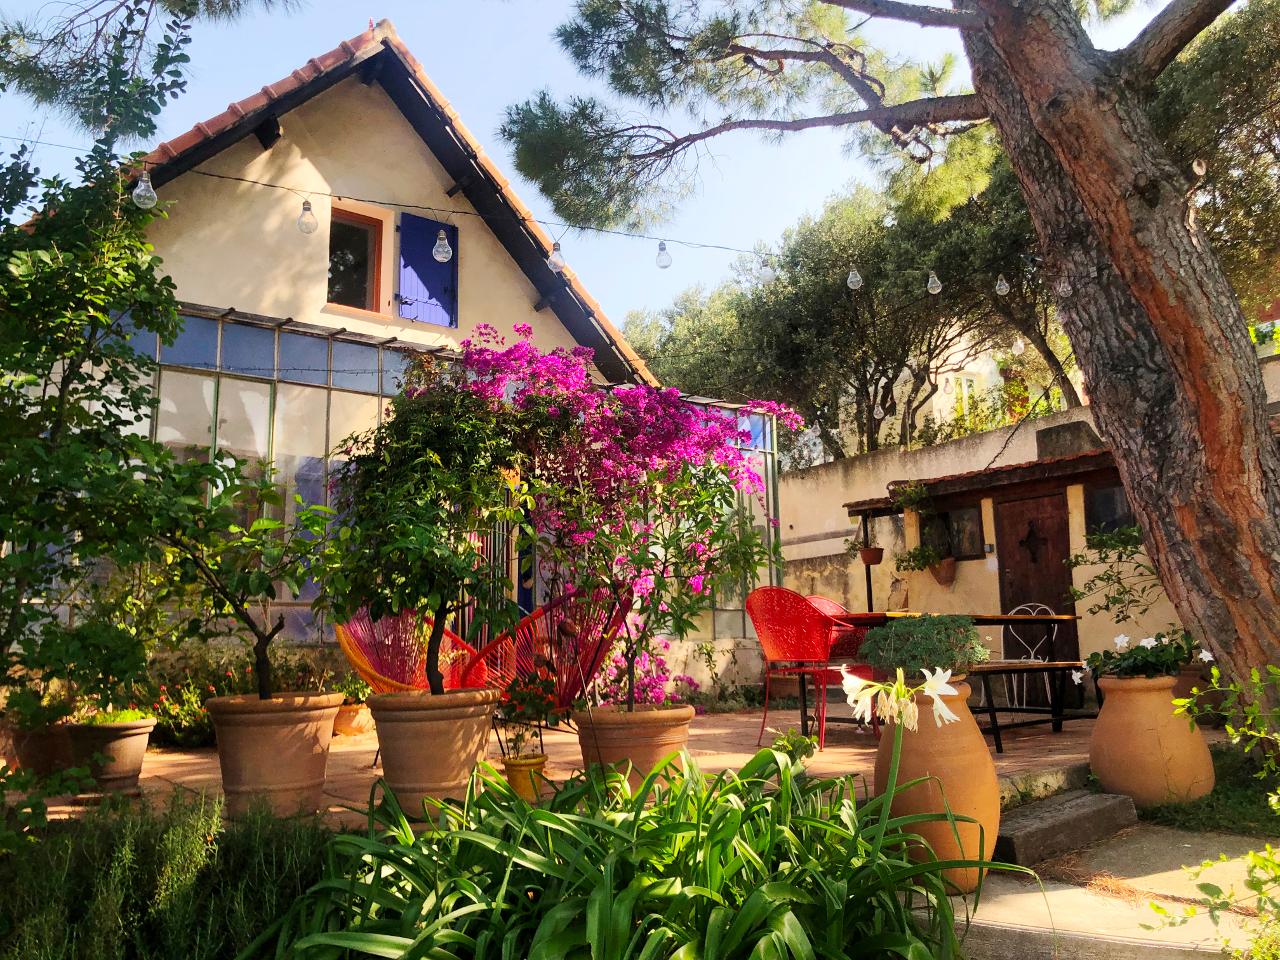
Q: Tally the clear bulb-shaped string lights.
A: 14